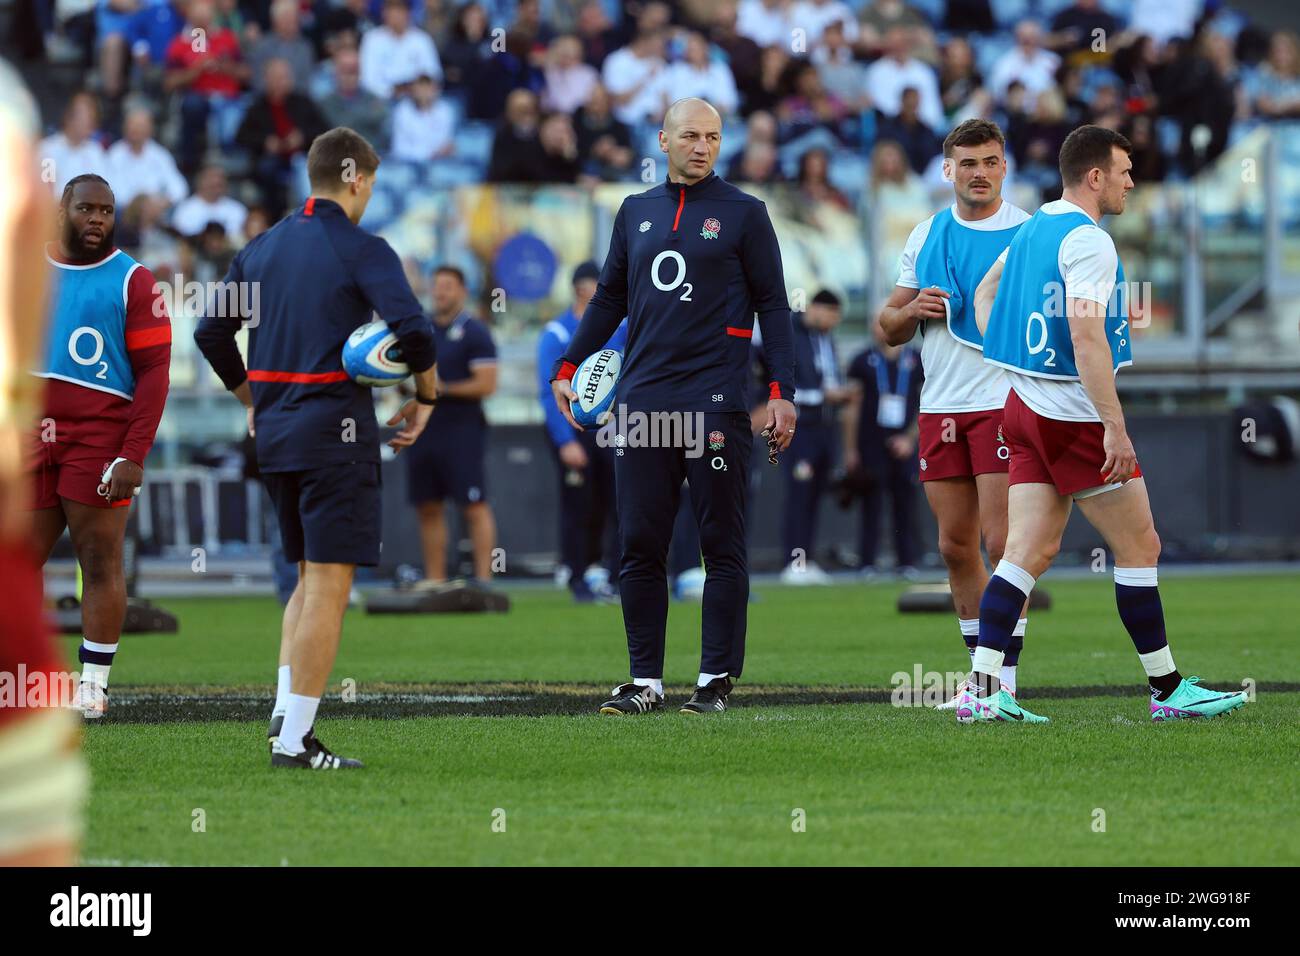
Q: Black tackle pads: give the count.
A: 3